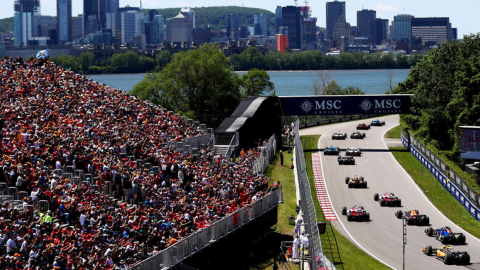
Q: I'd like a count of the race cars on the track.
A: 13